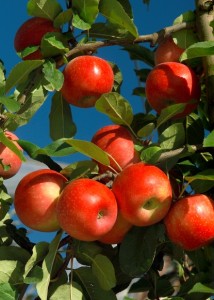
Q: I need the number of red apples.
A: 11